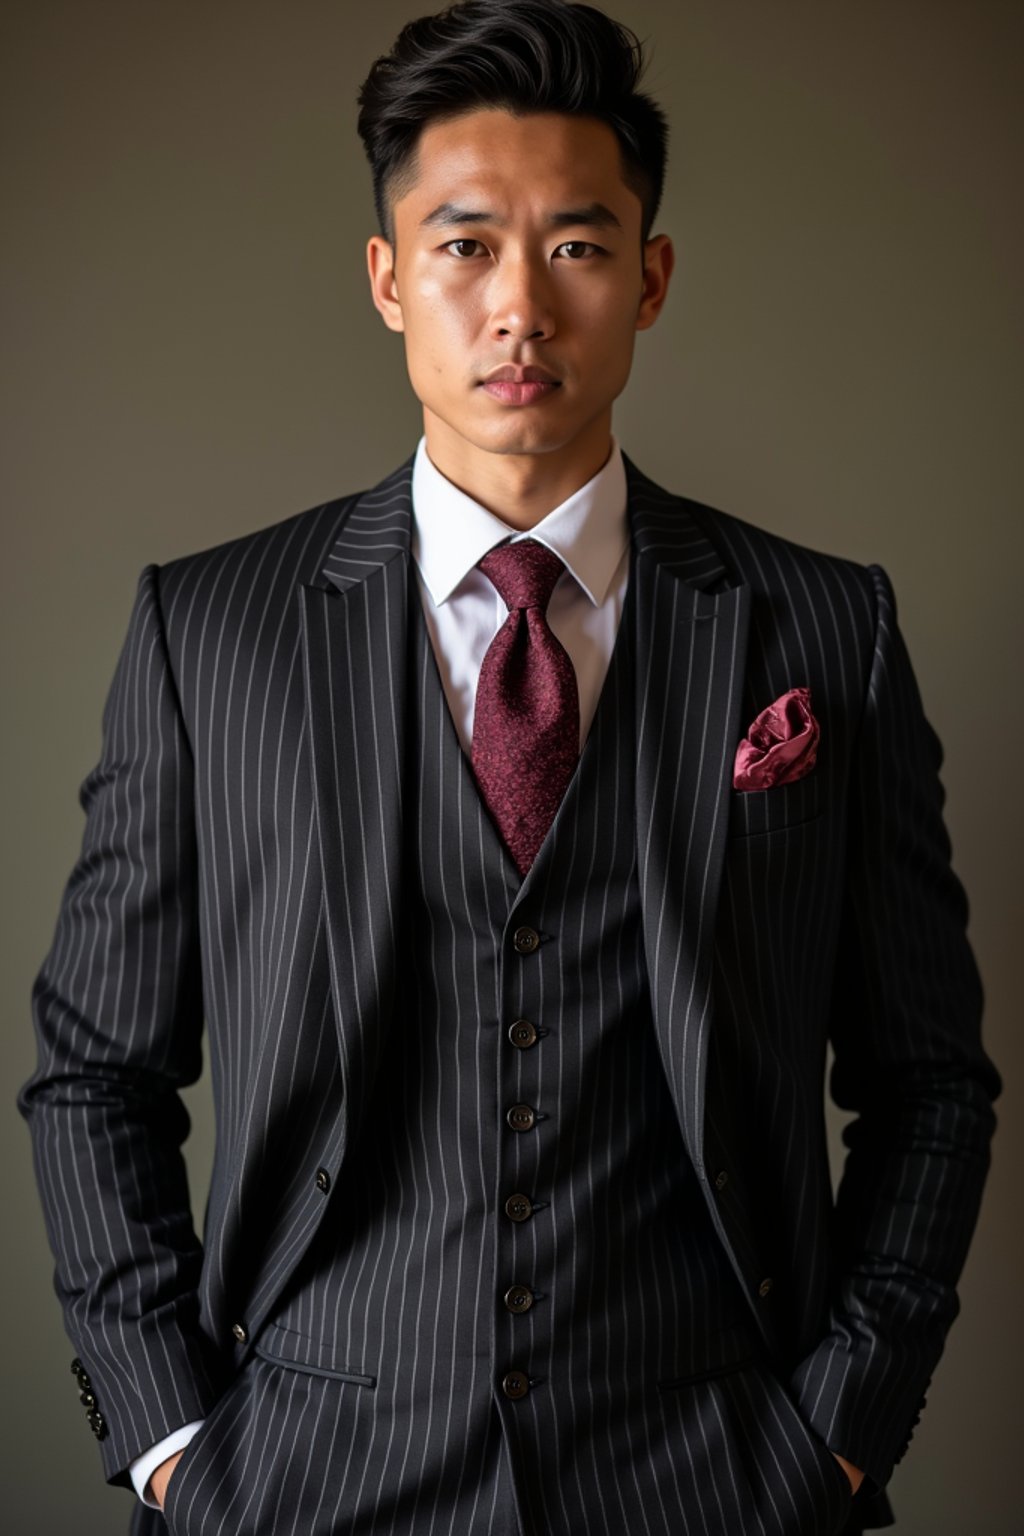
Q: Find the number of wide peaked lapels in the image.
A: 2